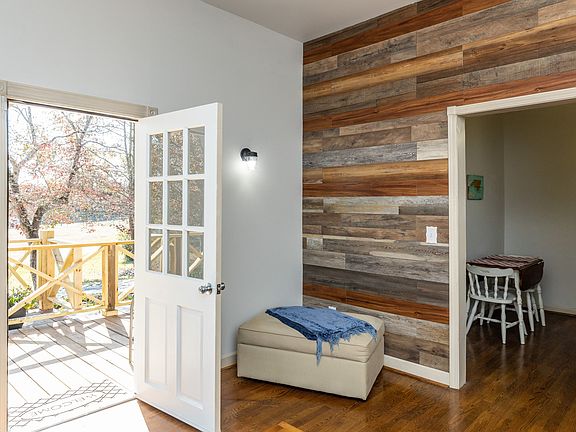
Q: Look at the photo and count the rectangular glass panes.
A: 9